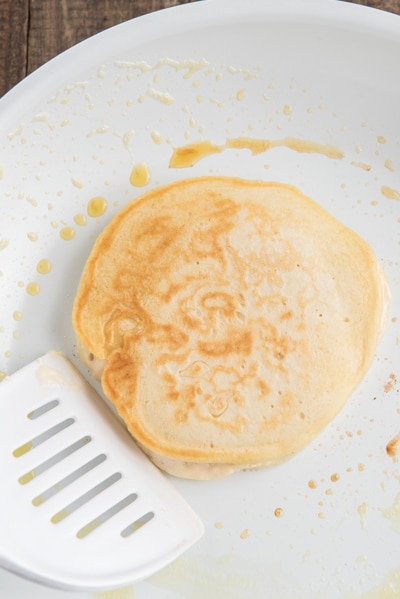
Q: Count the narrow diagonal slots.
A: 7